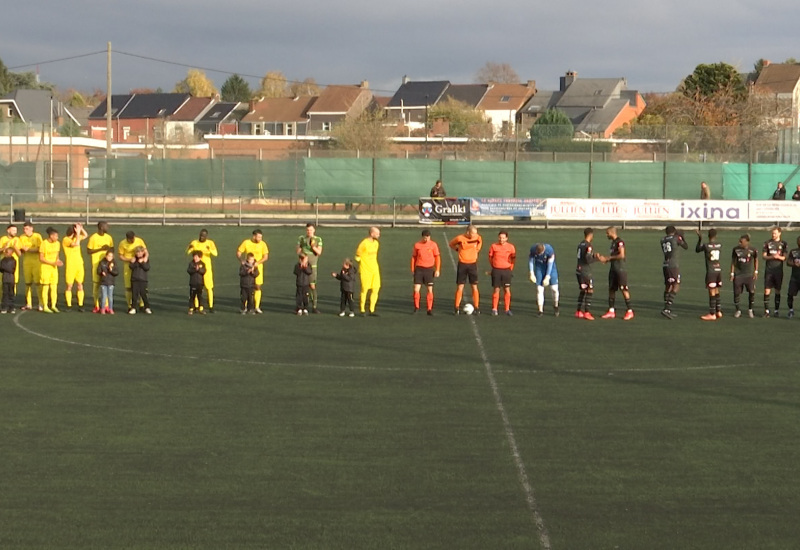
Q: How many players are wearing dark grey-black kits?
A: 7